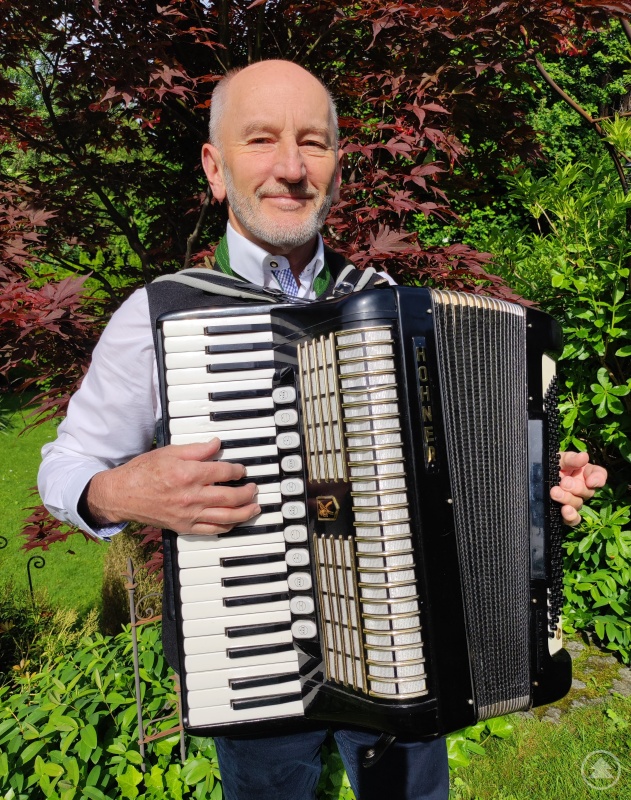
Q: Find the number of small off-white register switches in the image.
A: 11